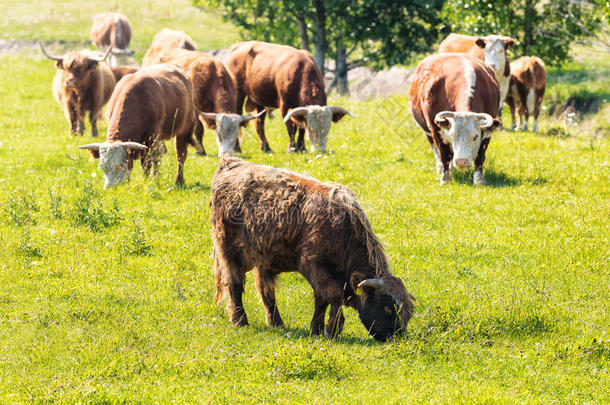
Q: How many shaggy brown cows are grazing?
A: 1